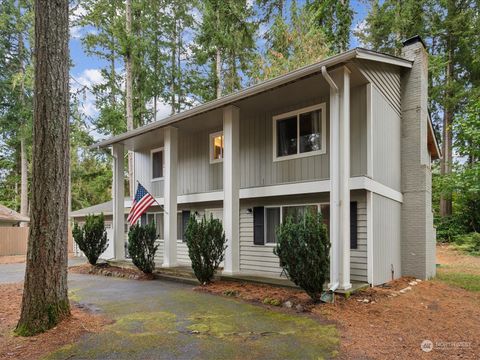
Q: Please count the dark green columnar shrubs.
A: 4